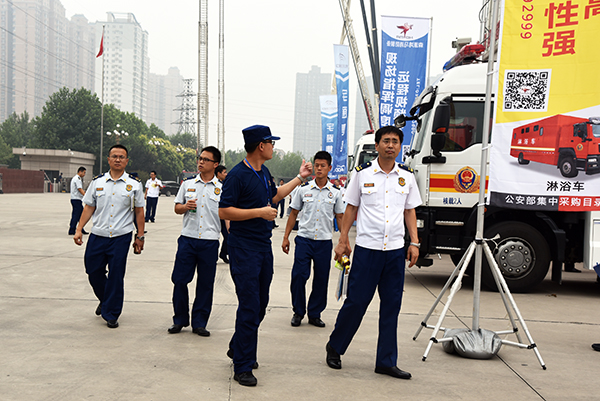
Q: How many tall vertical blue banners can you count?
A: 3